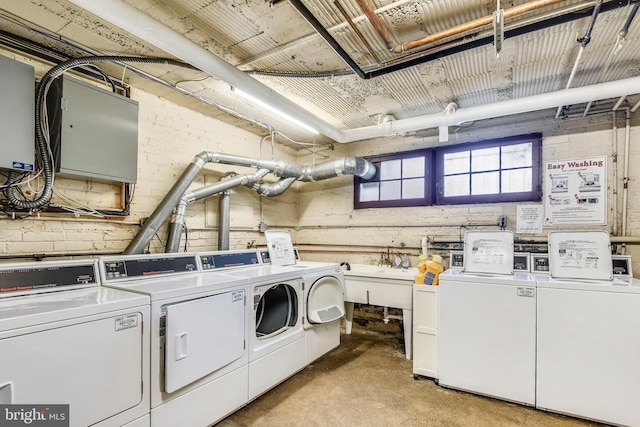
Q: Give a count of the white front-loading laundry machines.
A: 3